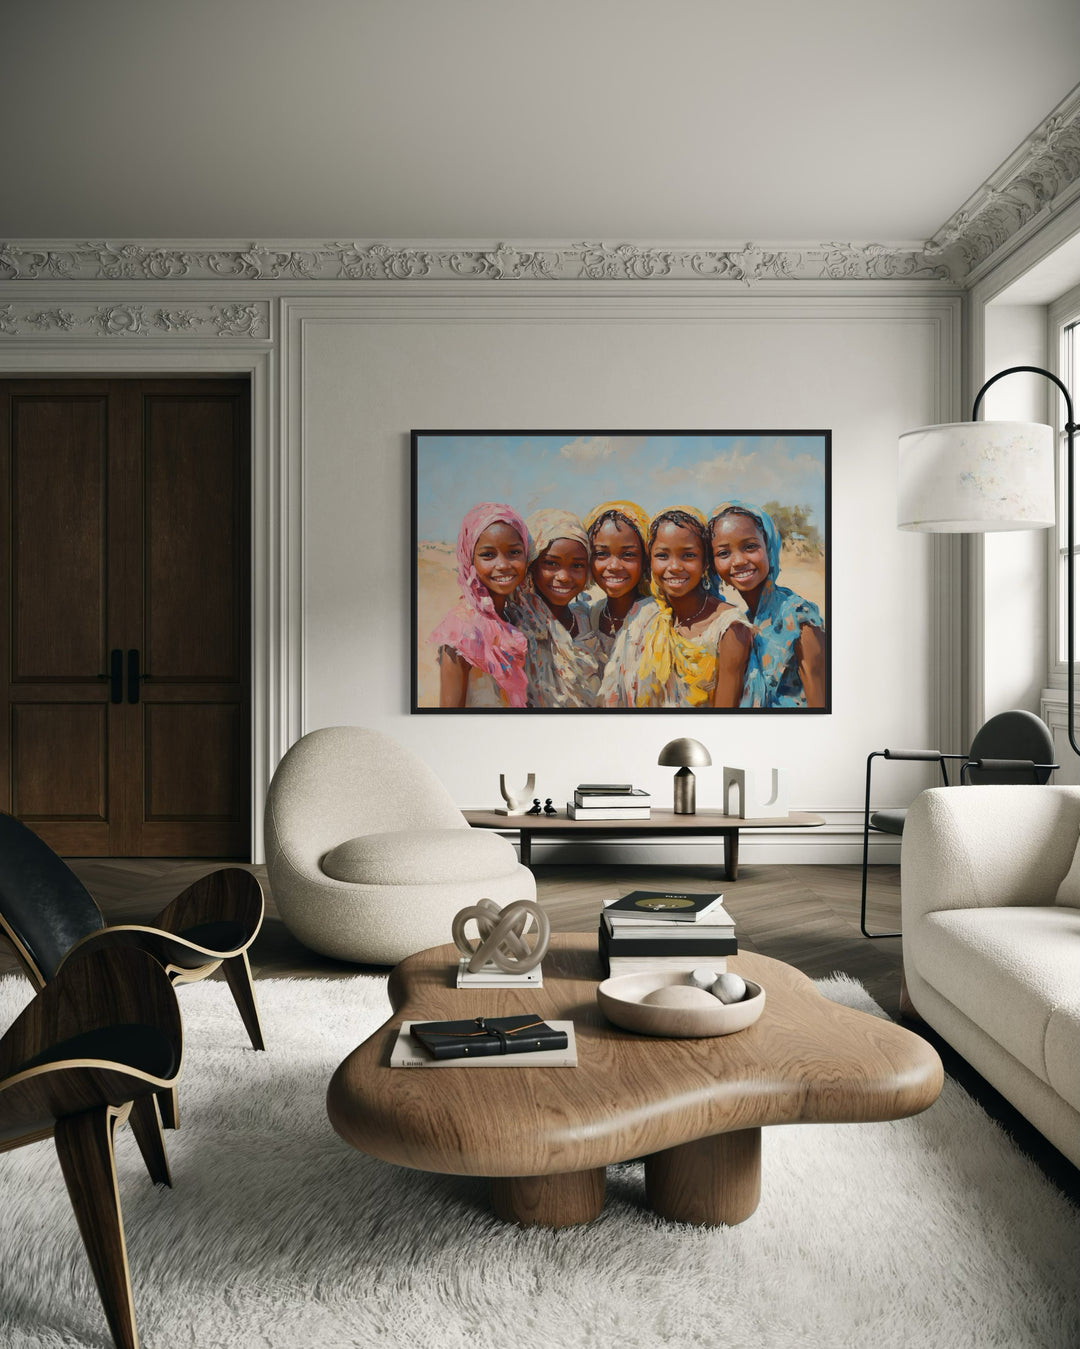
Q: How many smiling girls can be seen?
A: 5